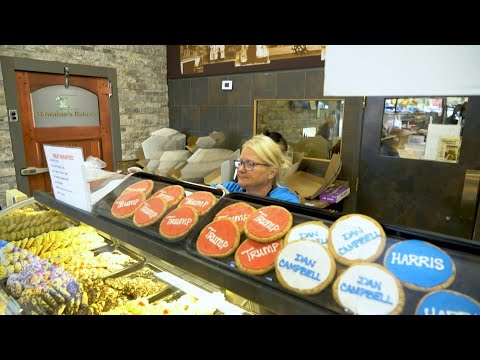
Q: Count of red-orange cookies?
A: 10